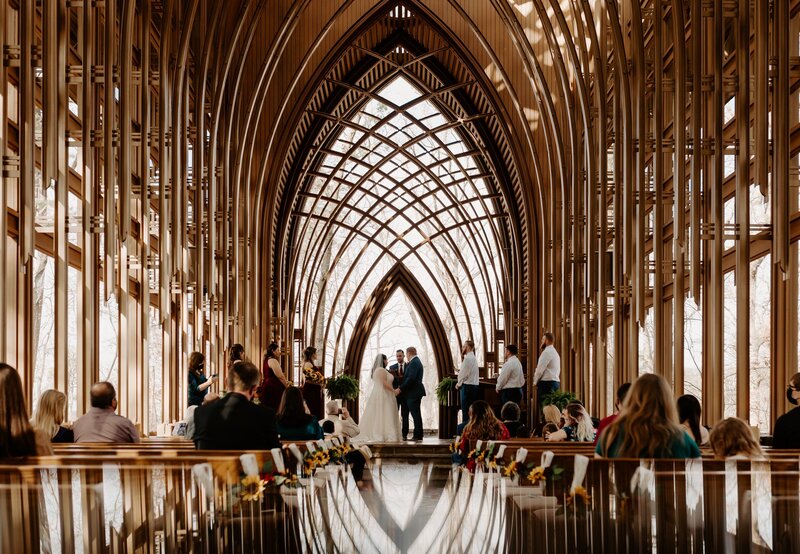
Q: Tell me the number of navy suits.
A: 2